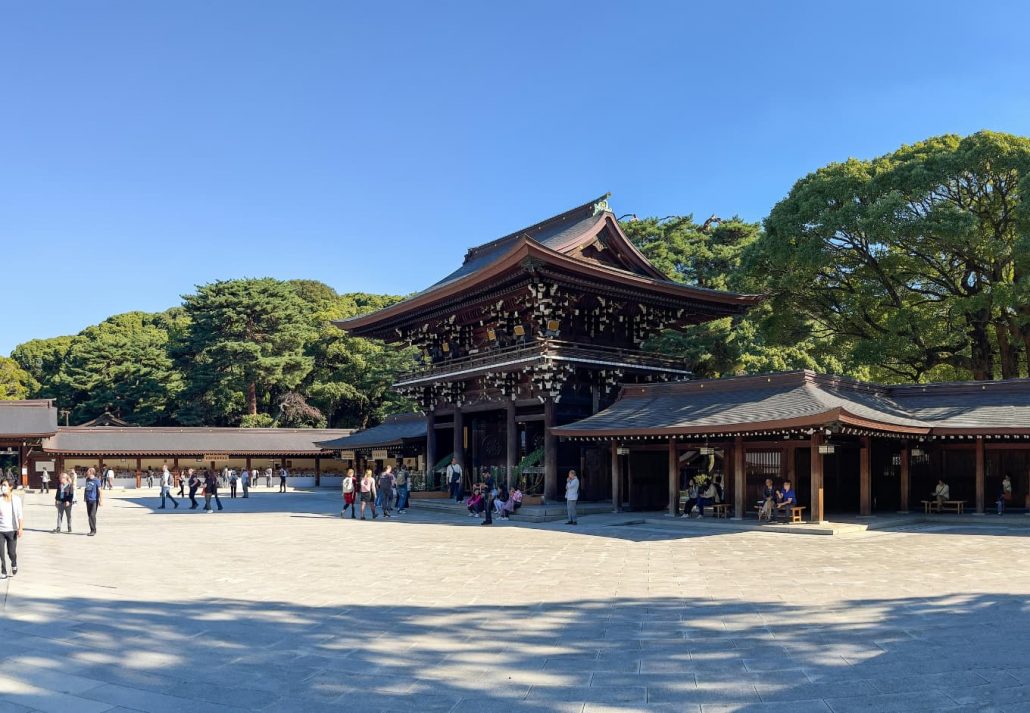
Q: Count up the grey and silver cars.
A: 0